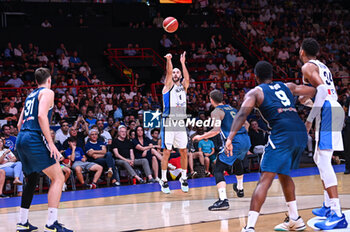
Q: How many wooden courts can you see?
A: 1